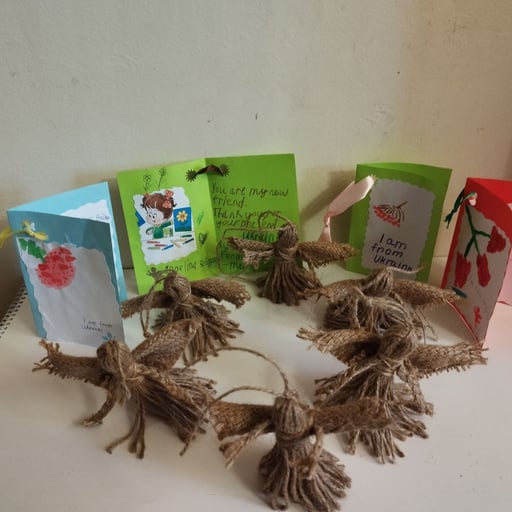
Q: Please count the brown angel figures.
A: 6